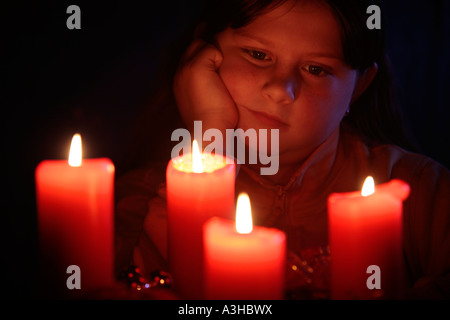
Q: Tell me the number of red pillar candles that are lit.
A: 4